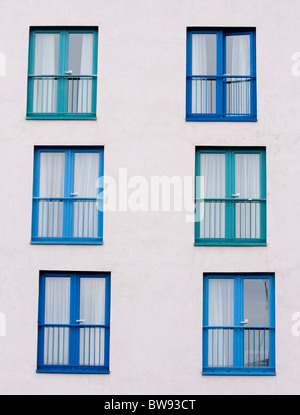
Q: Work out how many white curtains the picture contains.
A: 11